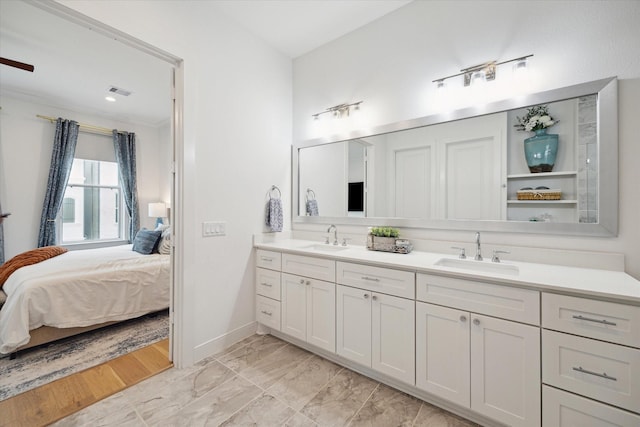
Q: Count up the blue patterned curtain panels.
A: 2